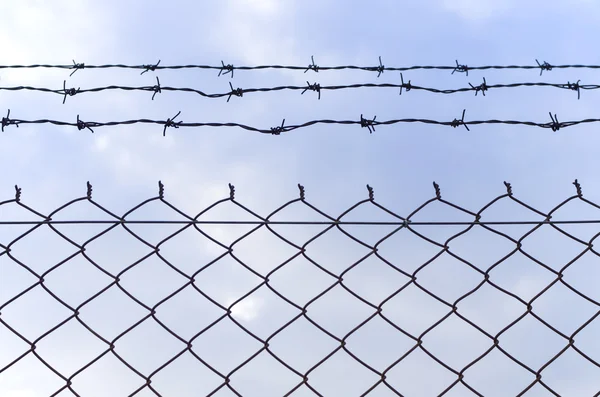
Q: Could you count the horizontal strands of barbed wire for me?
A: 3